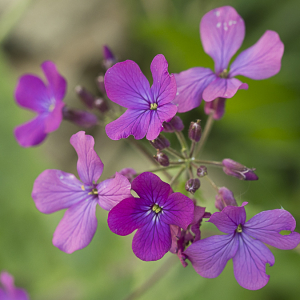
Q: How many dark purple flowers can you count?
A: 1